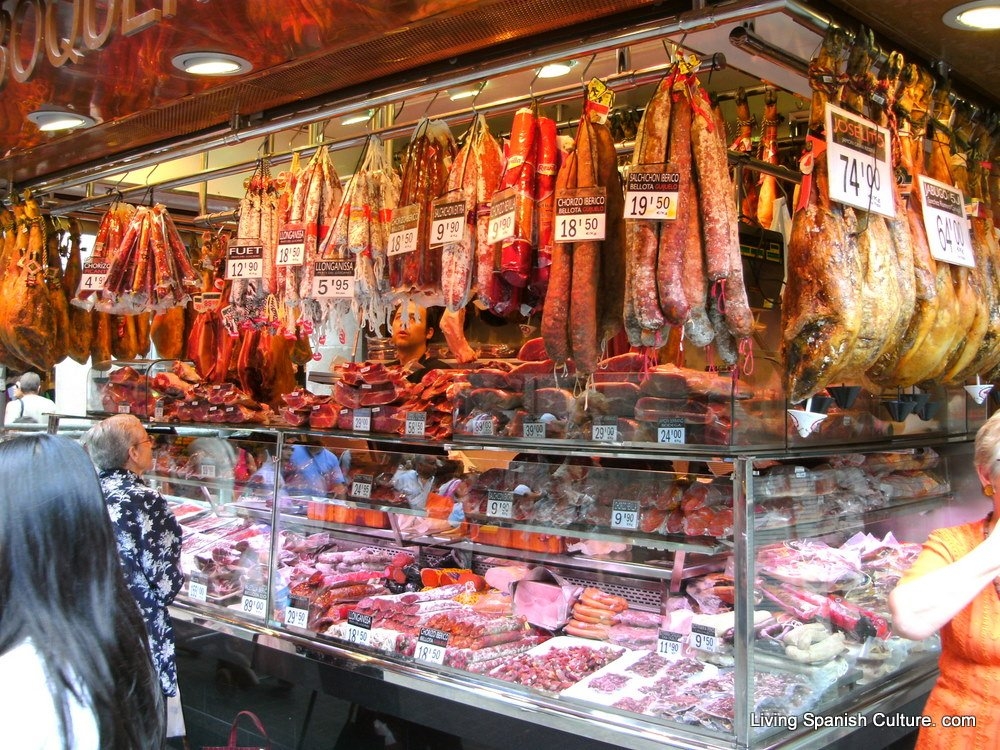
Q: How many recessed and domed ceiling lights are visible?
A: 6